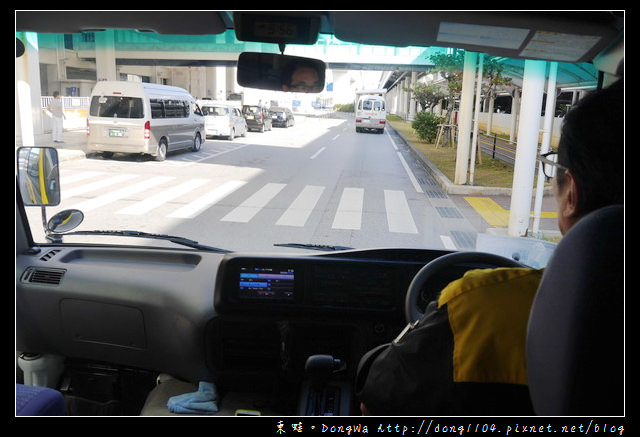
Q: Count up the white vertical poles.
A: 4